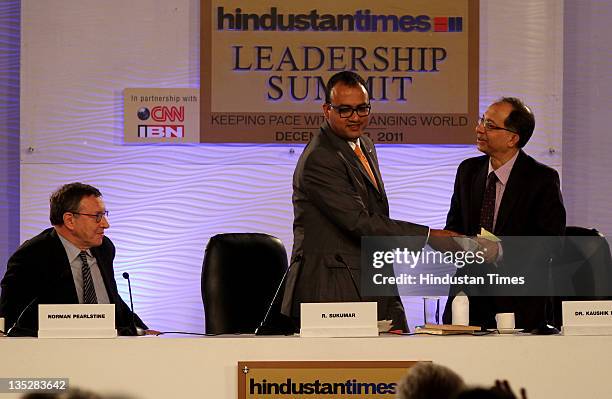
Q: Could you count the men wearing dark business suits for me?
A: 3